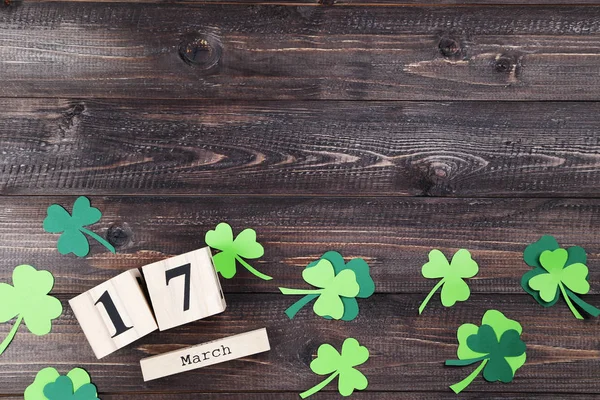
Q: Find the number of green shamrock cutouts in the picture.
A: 13